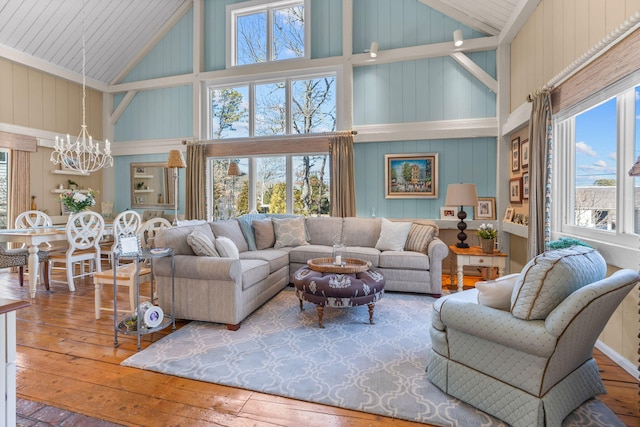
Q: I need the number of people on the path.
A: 0